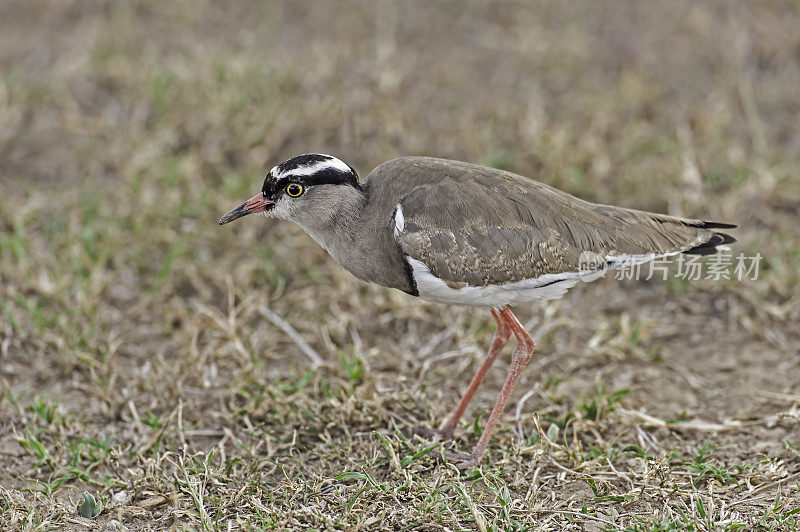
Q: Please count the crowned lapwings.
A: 1